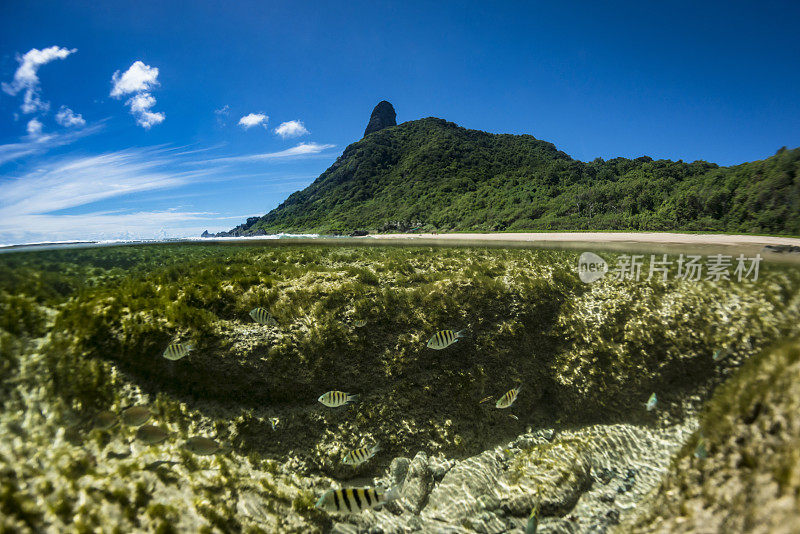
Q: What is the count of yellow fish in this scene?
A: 7